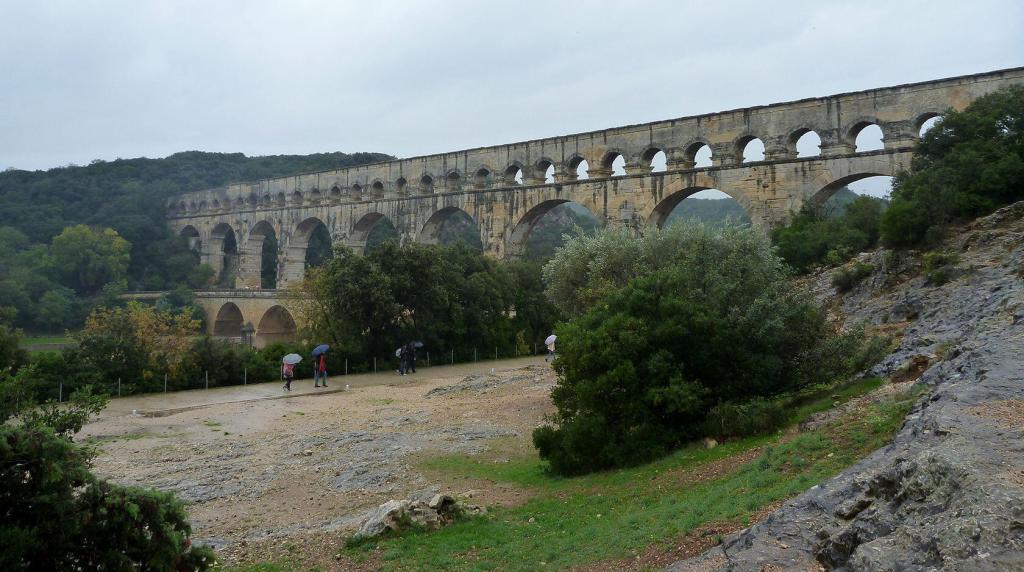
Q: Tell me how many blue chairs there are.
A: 0